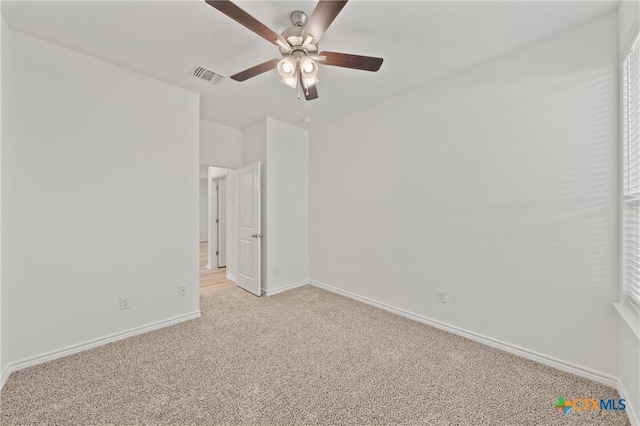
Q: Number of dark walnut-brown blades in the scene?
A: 5